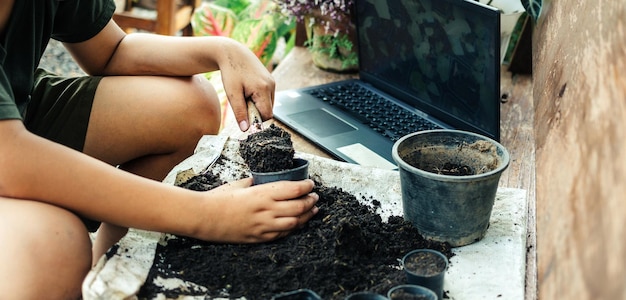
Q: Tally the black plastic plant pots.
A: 6